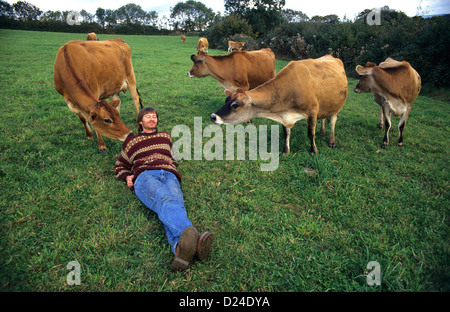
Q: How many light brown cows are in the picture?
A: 8